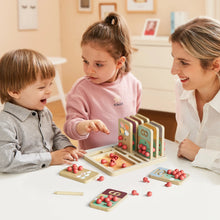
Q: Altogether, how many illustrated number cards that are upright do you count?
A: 7